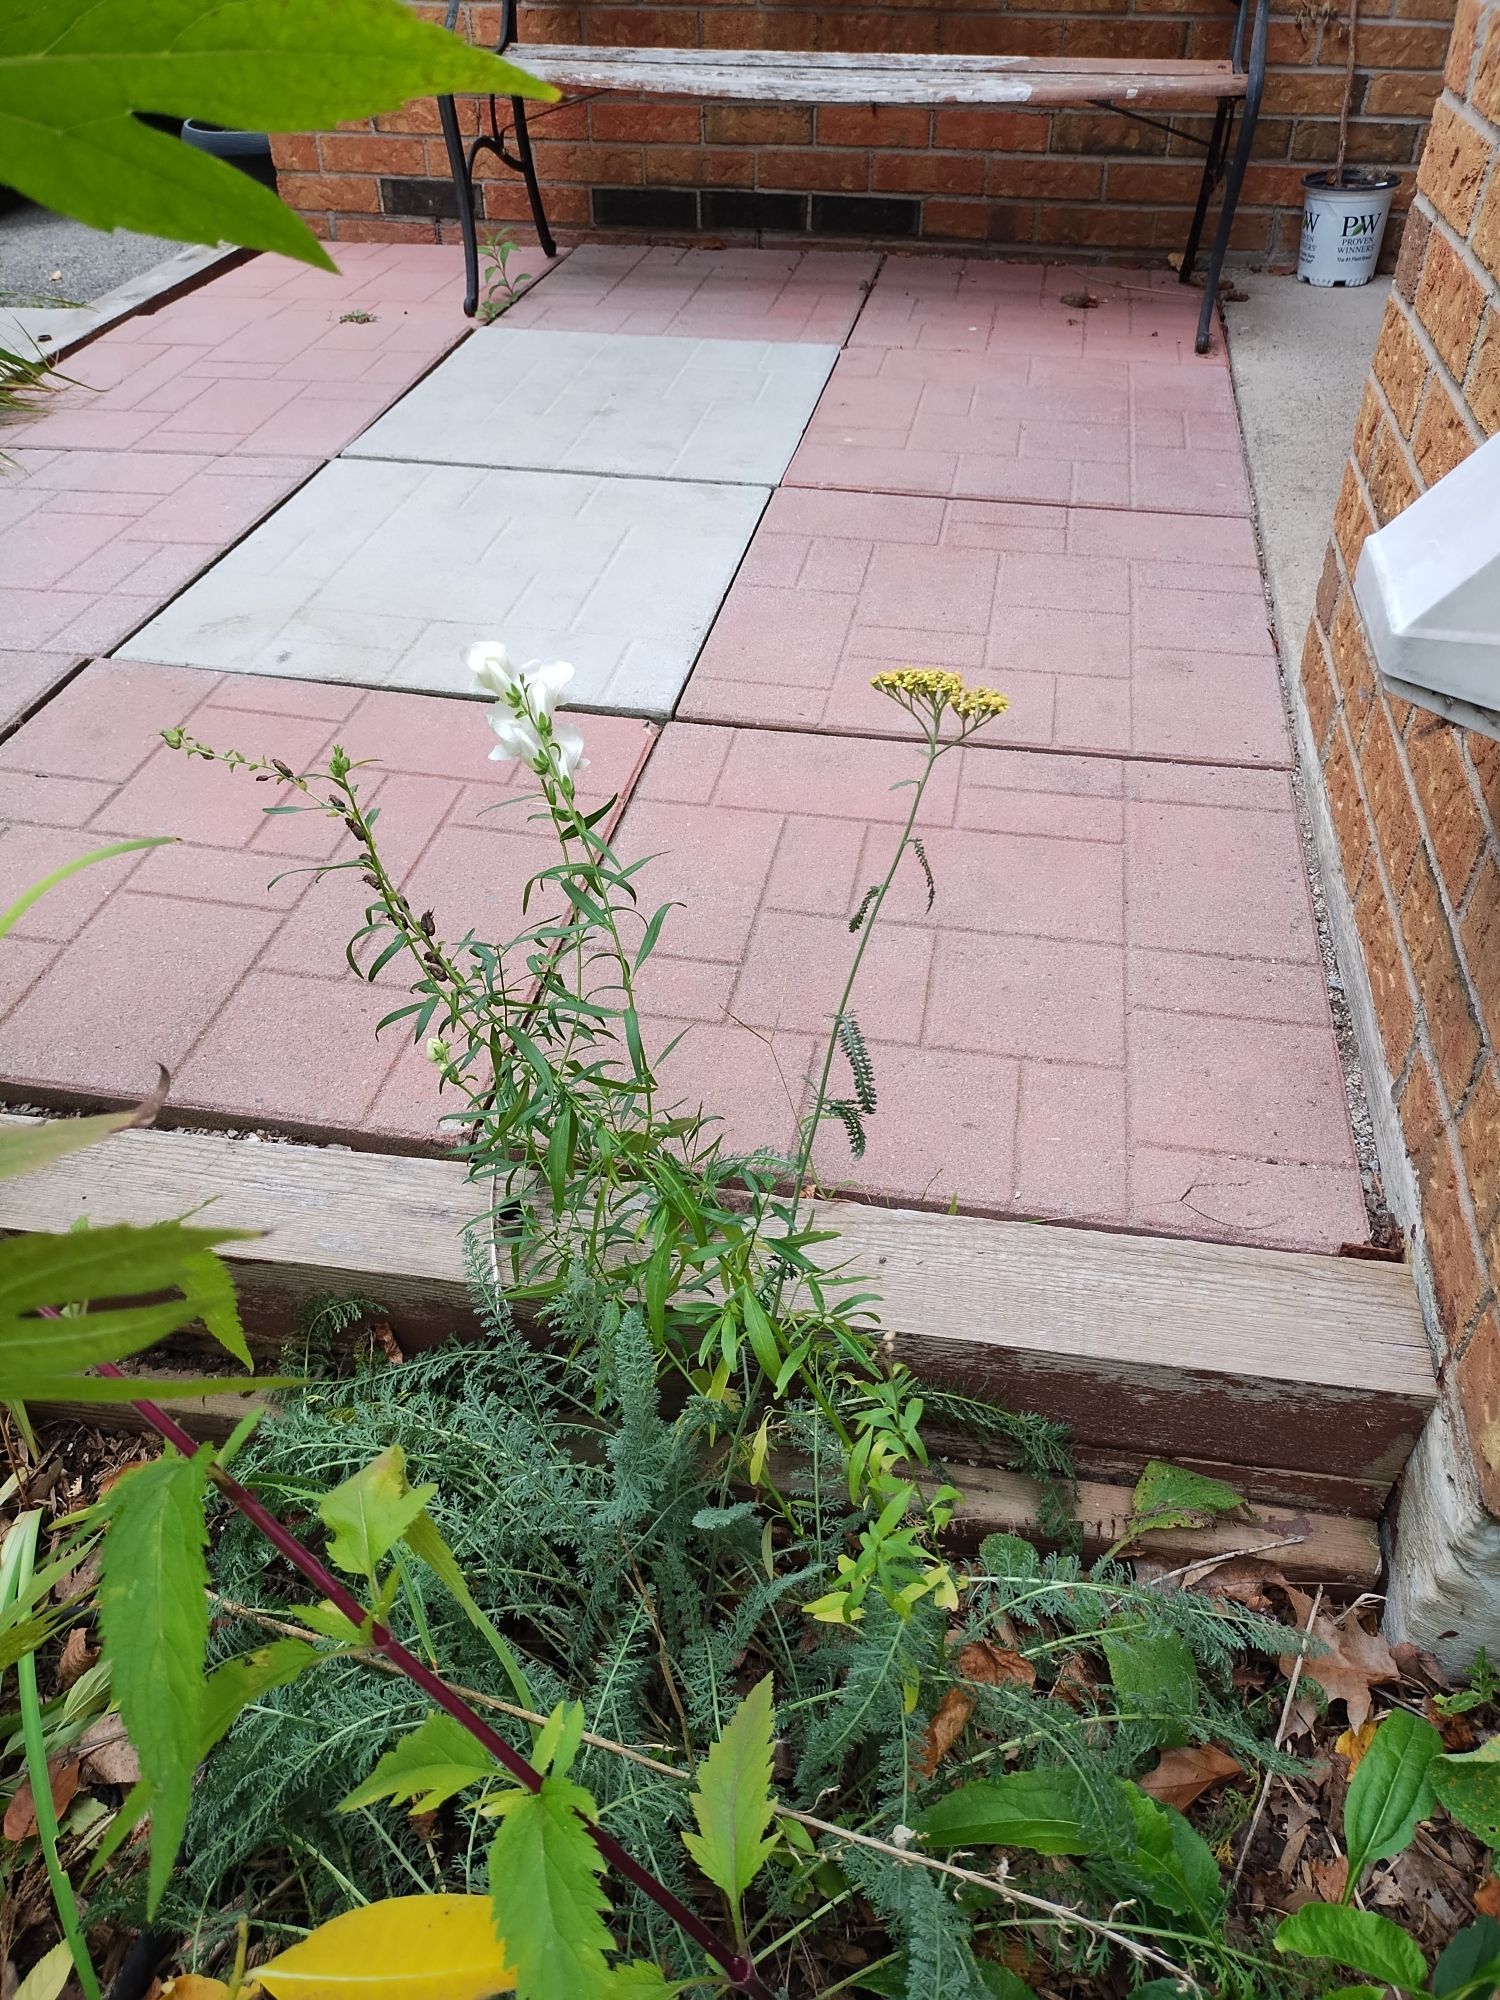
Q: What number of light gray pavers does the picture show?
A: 2